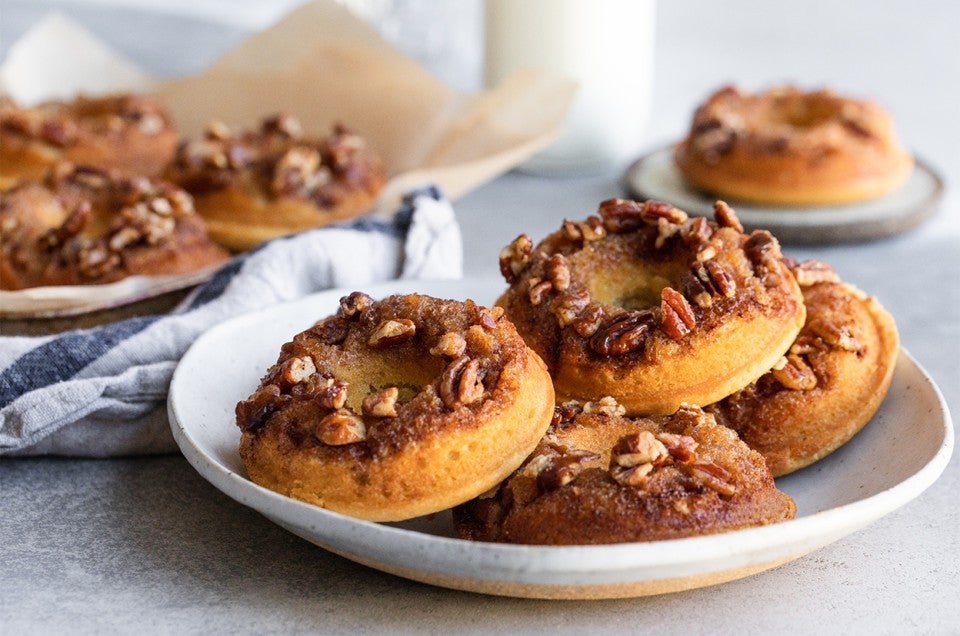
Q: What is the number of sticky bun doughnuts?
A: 8